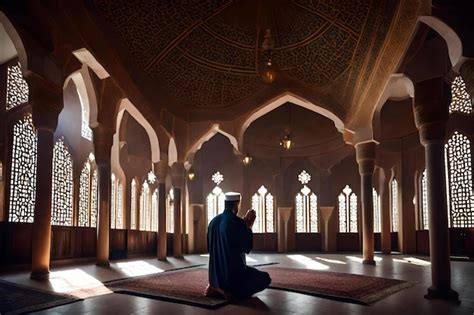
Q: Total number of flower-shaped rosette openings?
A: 3